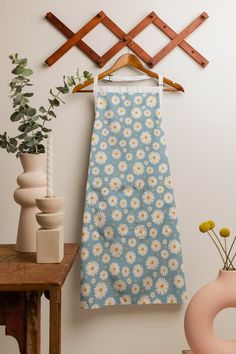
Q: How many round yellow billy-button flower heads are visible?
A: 3